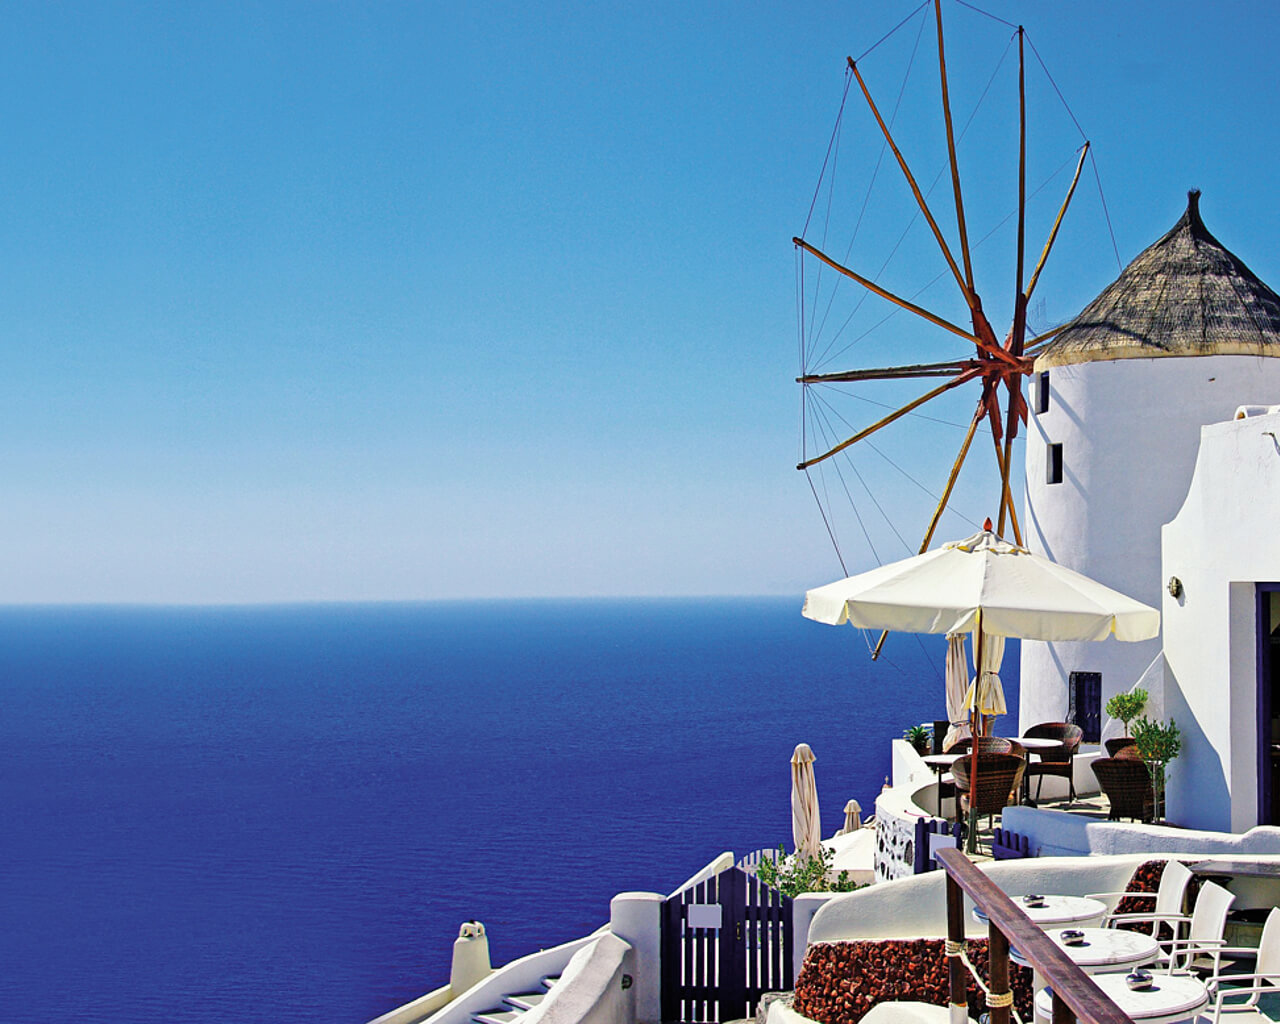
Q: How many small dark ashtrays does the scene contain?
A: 3